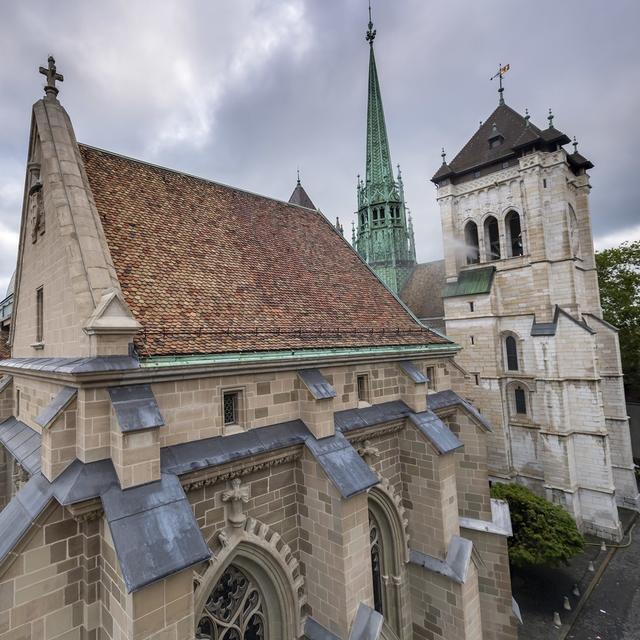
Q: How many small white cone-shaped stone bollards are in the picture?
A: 5